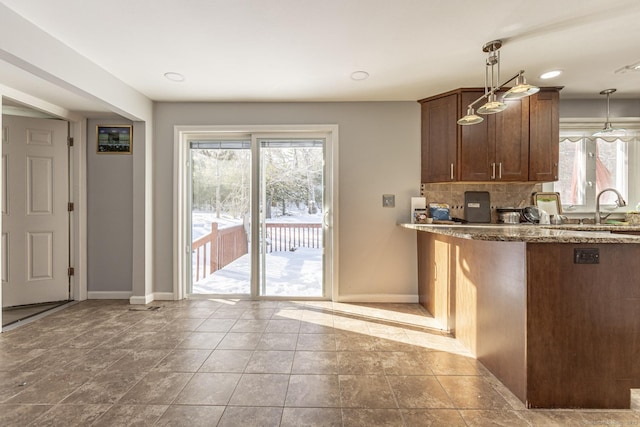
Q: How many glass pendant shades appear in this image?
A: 4